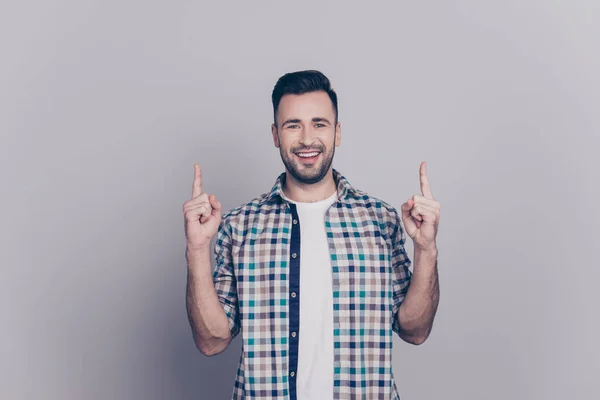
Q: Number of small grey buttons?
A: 5